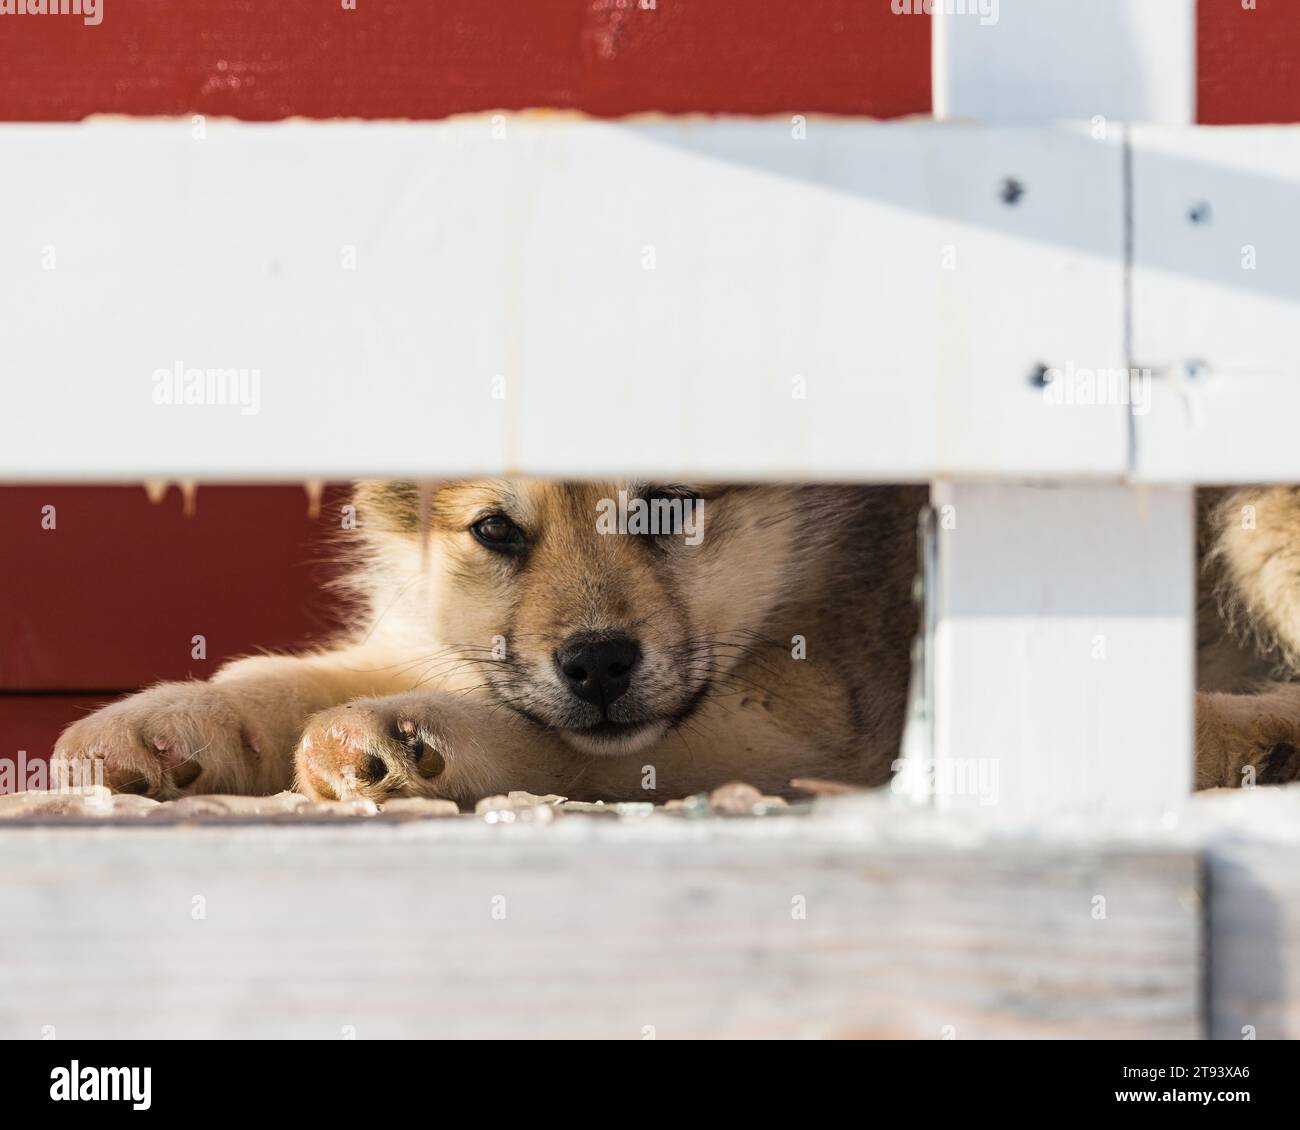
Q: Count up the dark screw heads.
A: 4